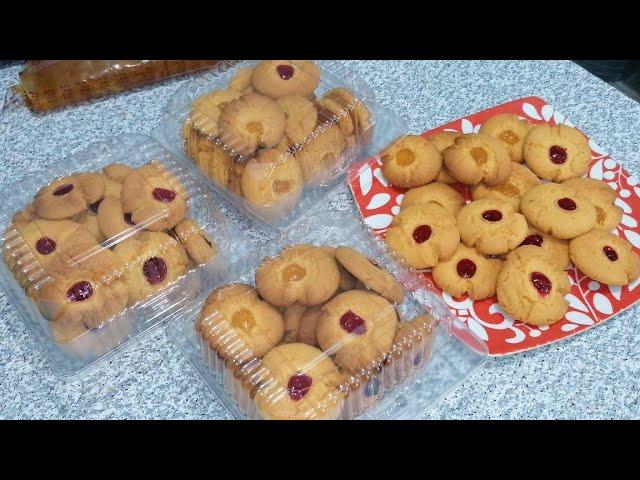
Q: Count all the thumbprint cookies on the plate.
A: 15